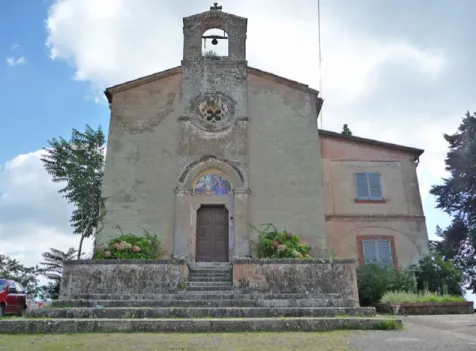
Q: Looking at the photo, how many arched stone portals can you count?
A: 1